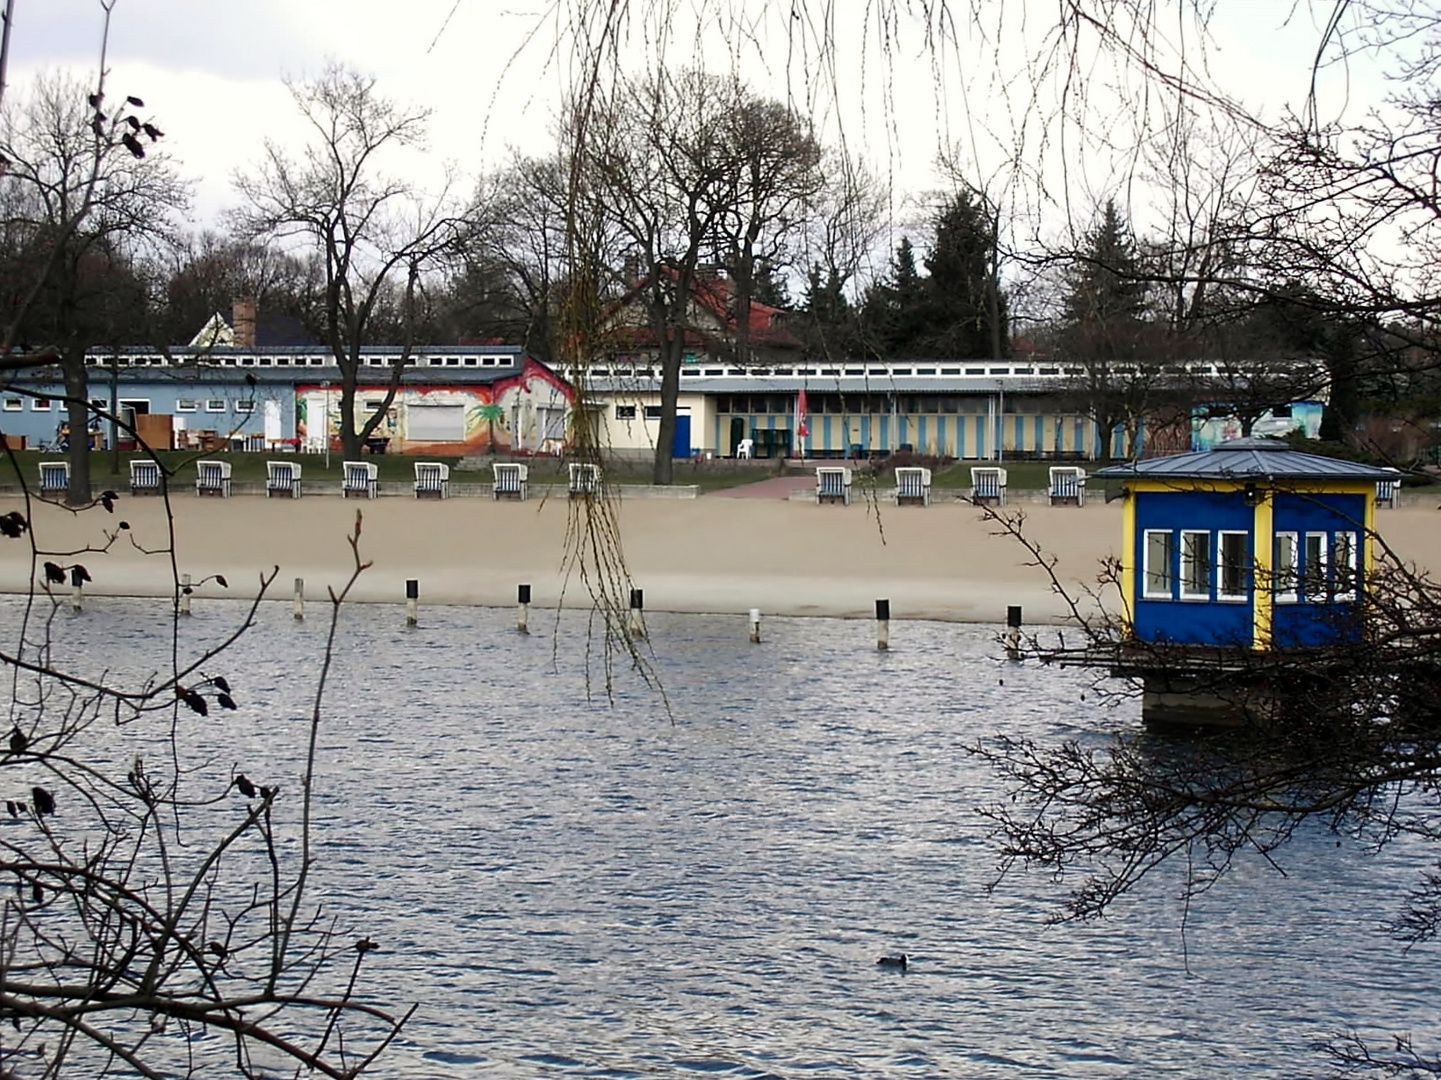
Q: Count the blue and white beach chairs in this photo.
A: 13